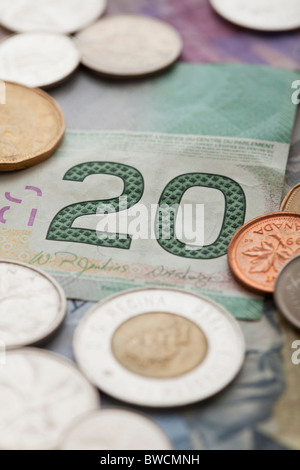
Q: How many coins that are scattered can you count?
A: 12